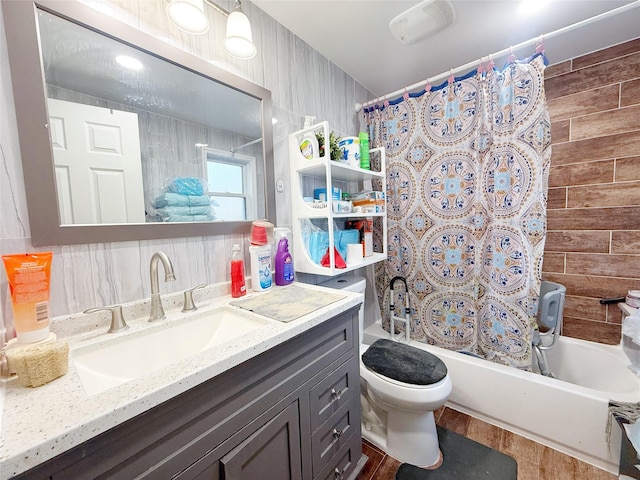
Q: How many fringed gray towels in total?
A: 1